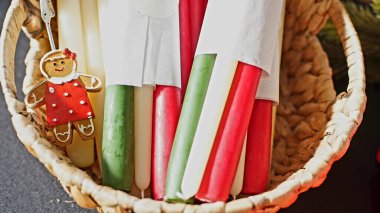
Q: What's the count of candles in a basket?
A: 12